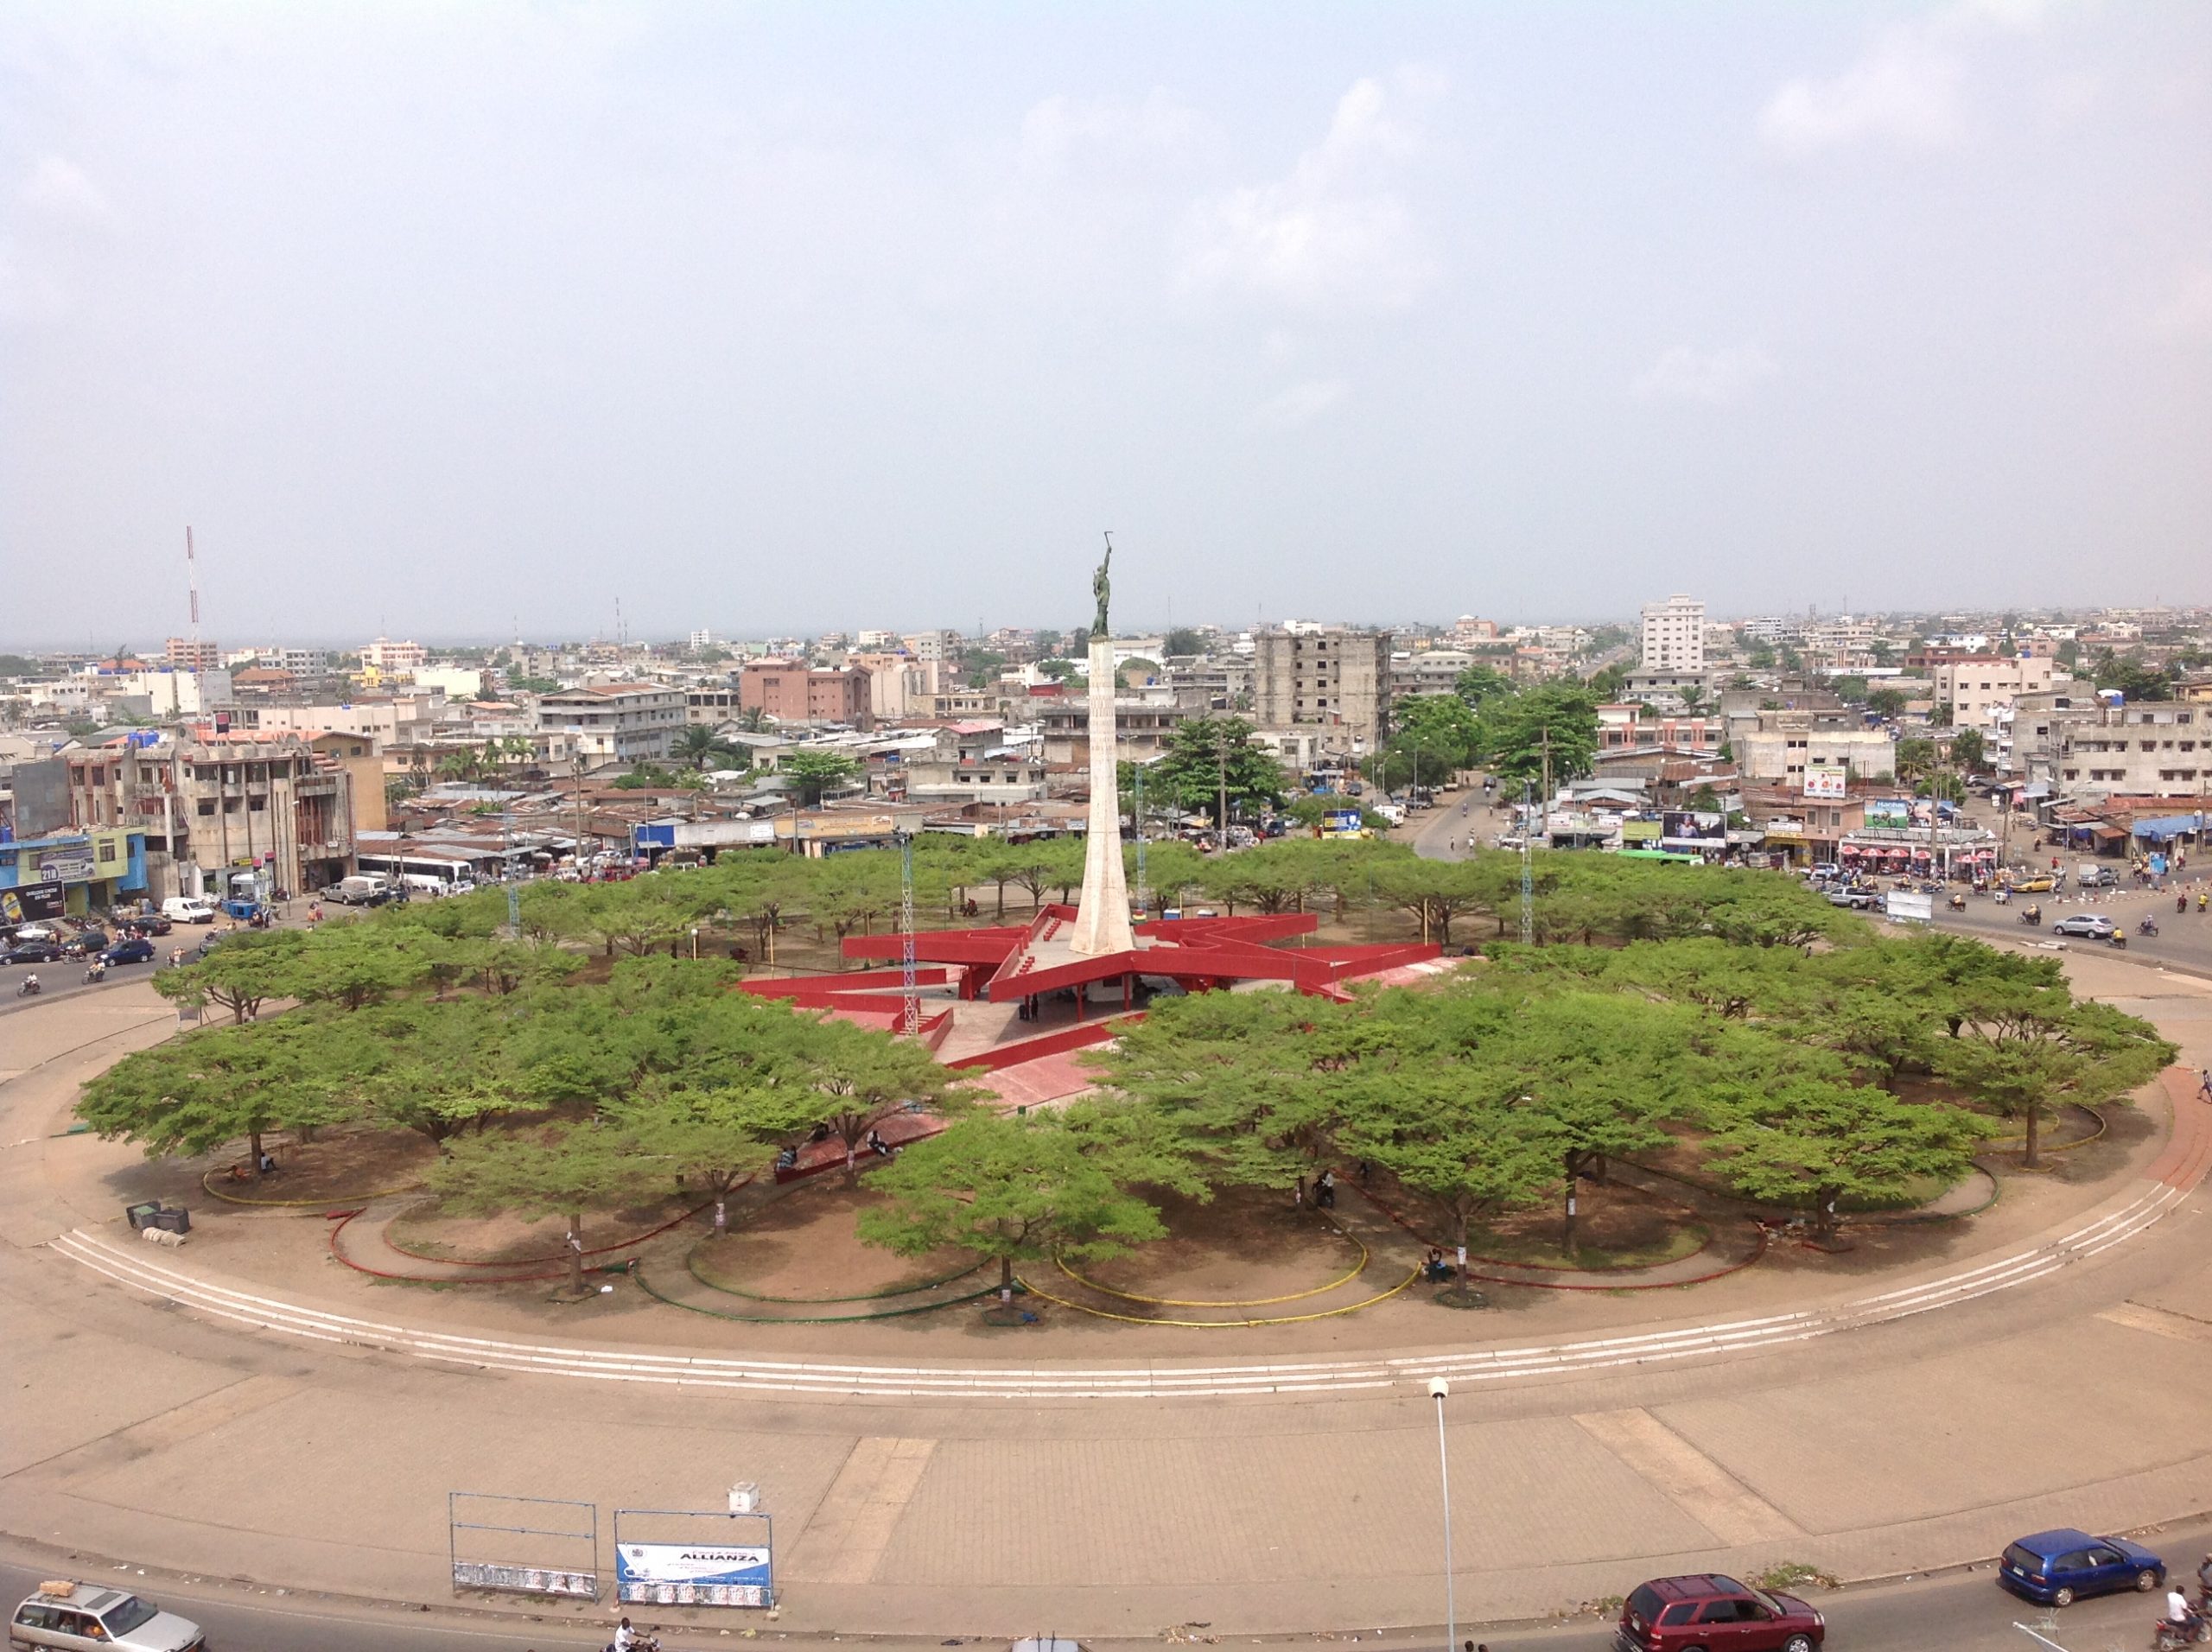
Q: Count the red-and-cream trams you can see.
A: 0